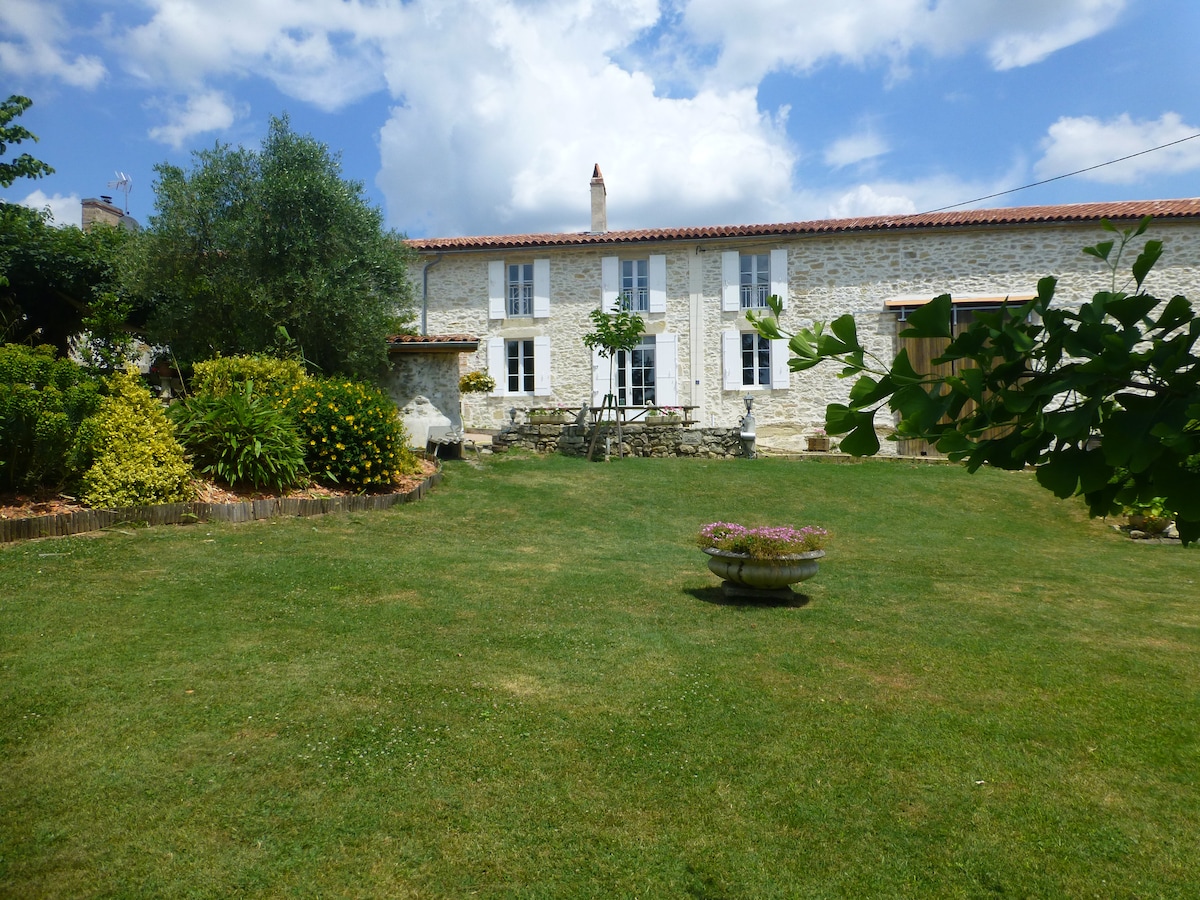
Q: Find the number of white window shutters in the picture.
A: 12